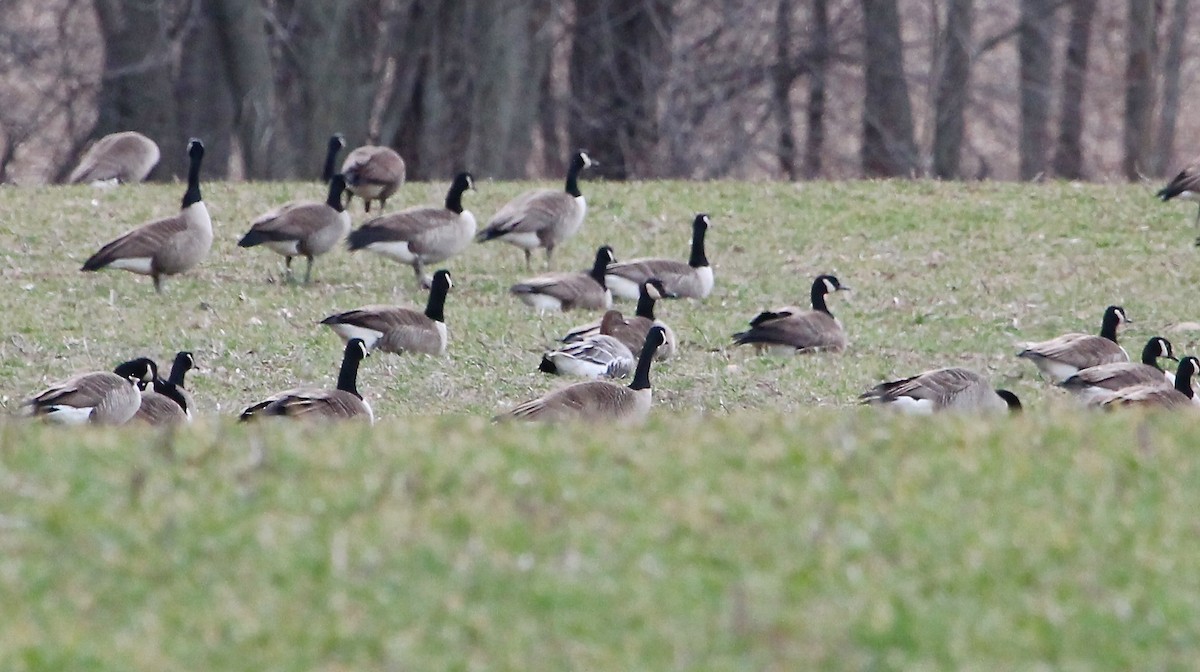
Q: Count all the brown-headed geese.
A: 1